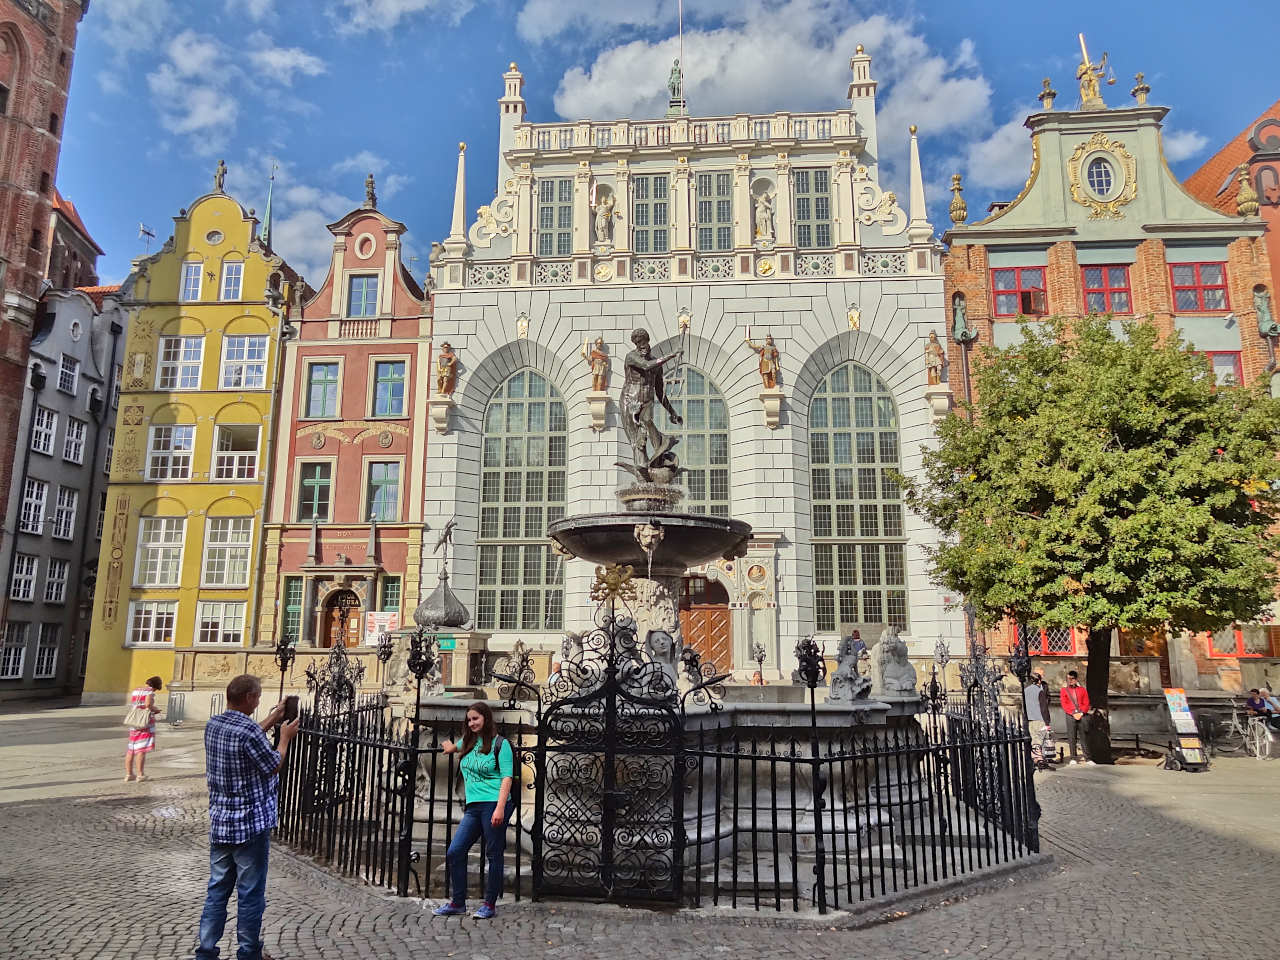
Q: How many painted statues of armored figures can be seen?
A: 4